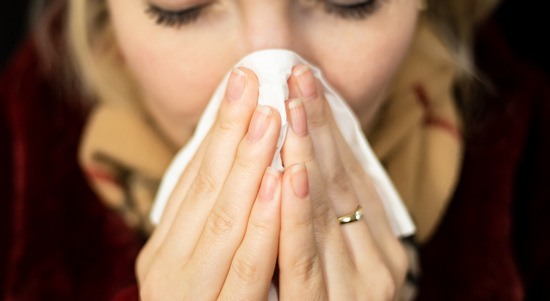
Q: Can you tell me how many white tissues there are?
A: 1